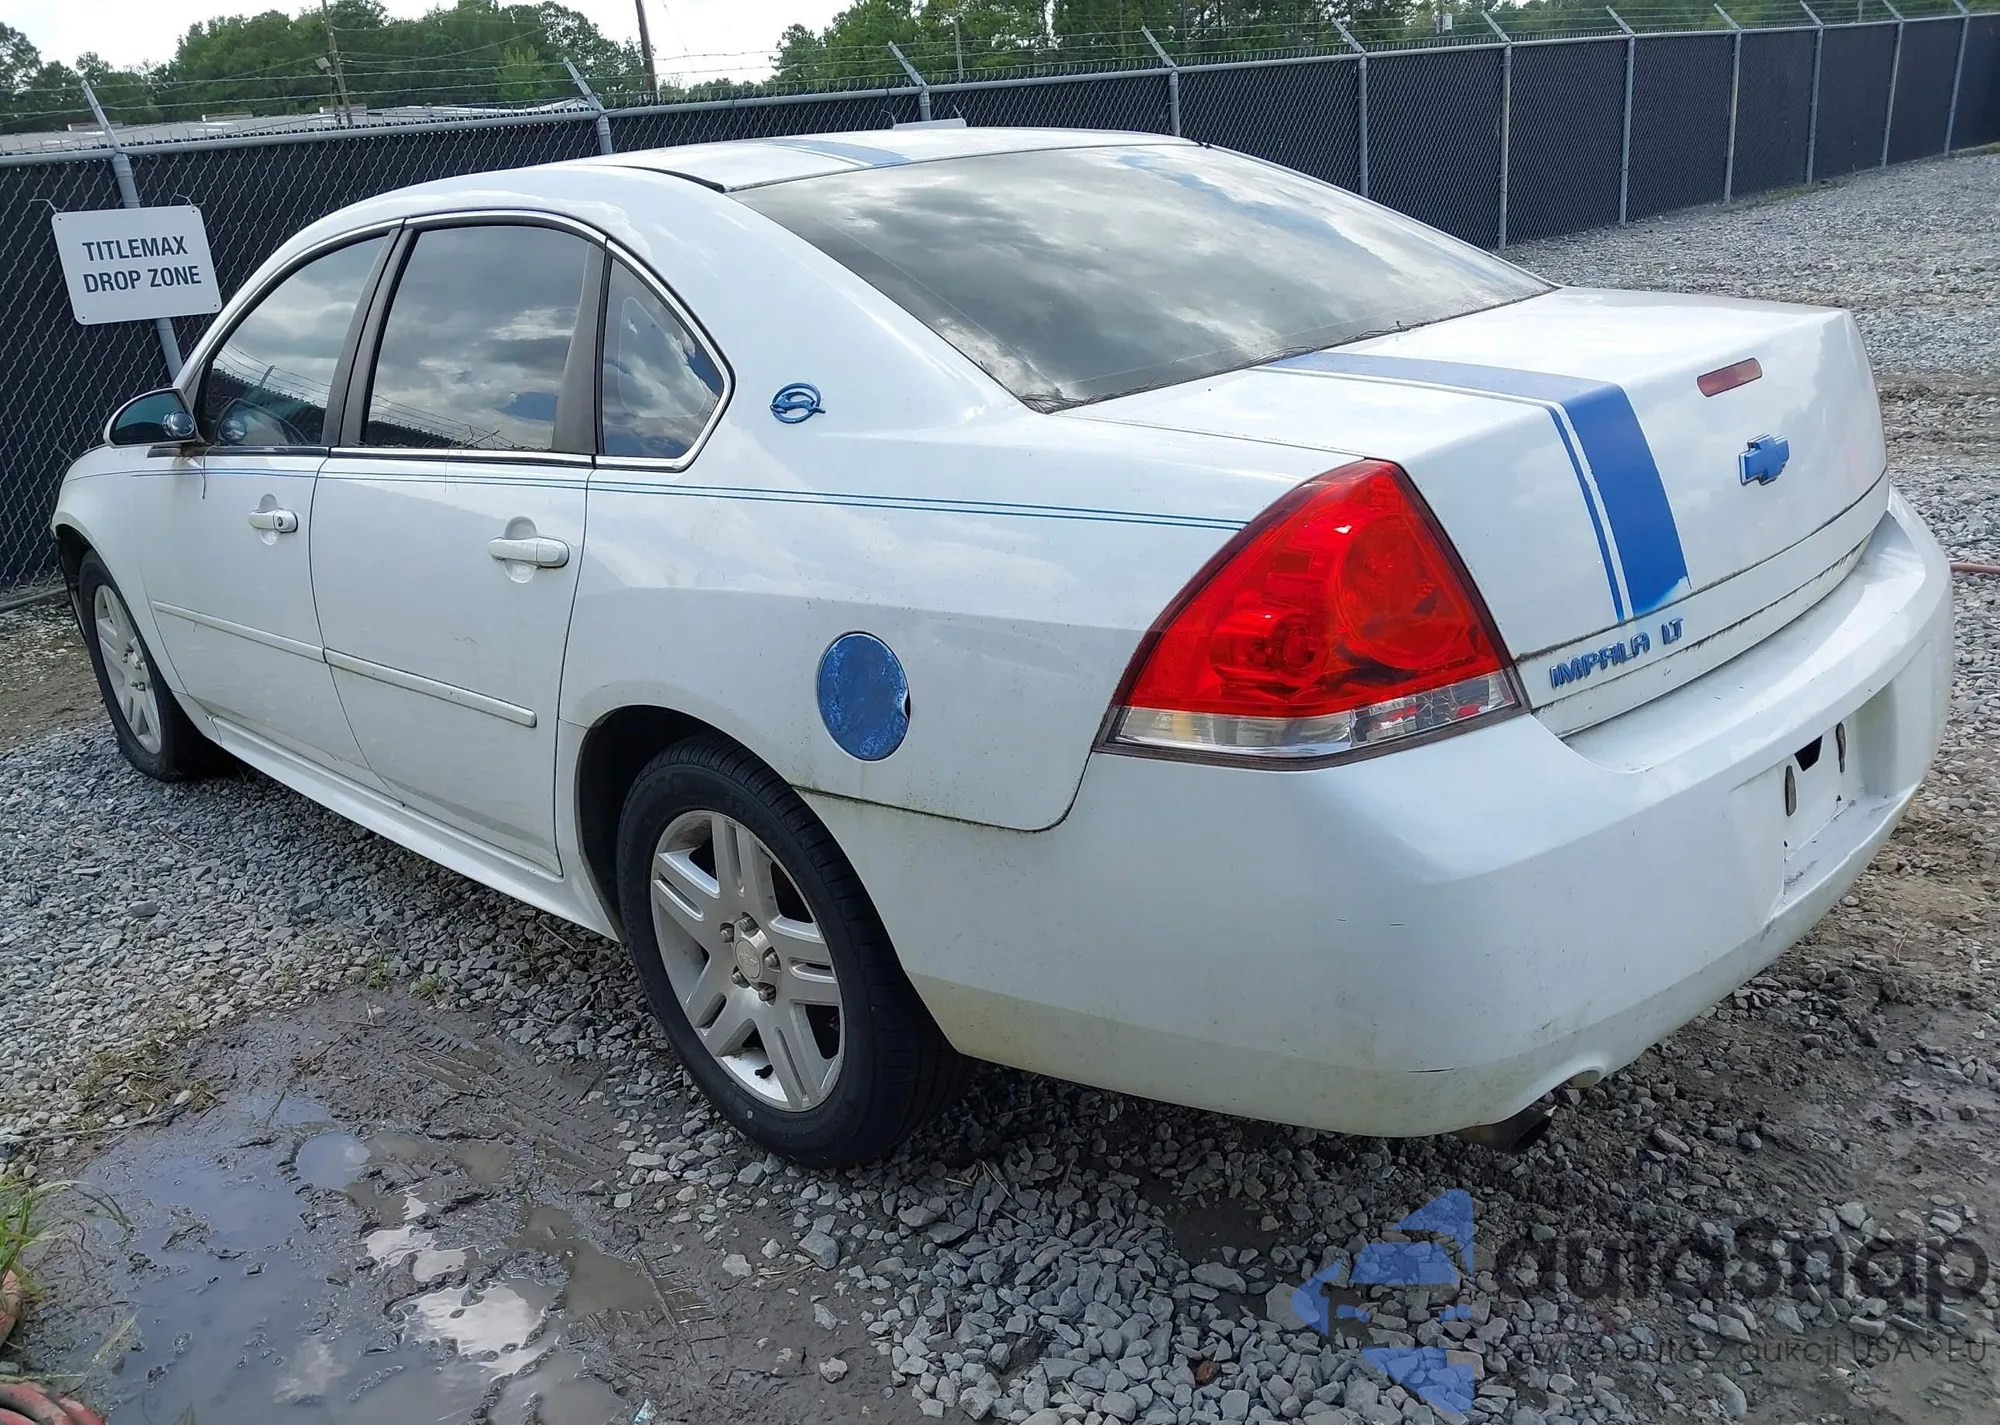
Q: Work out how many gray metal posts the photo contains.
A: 11